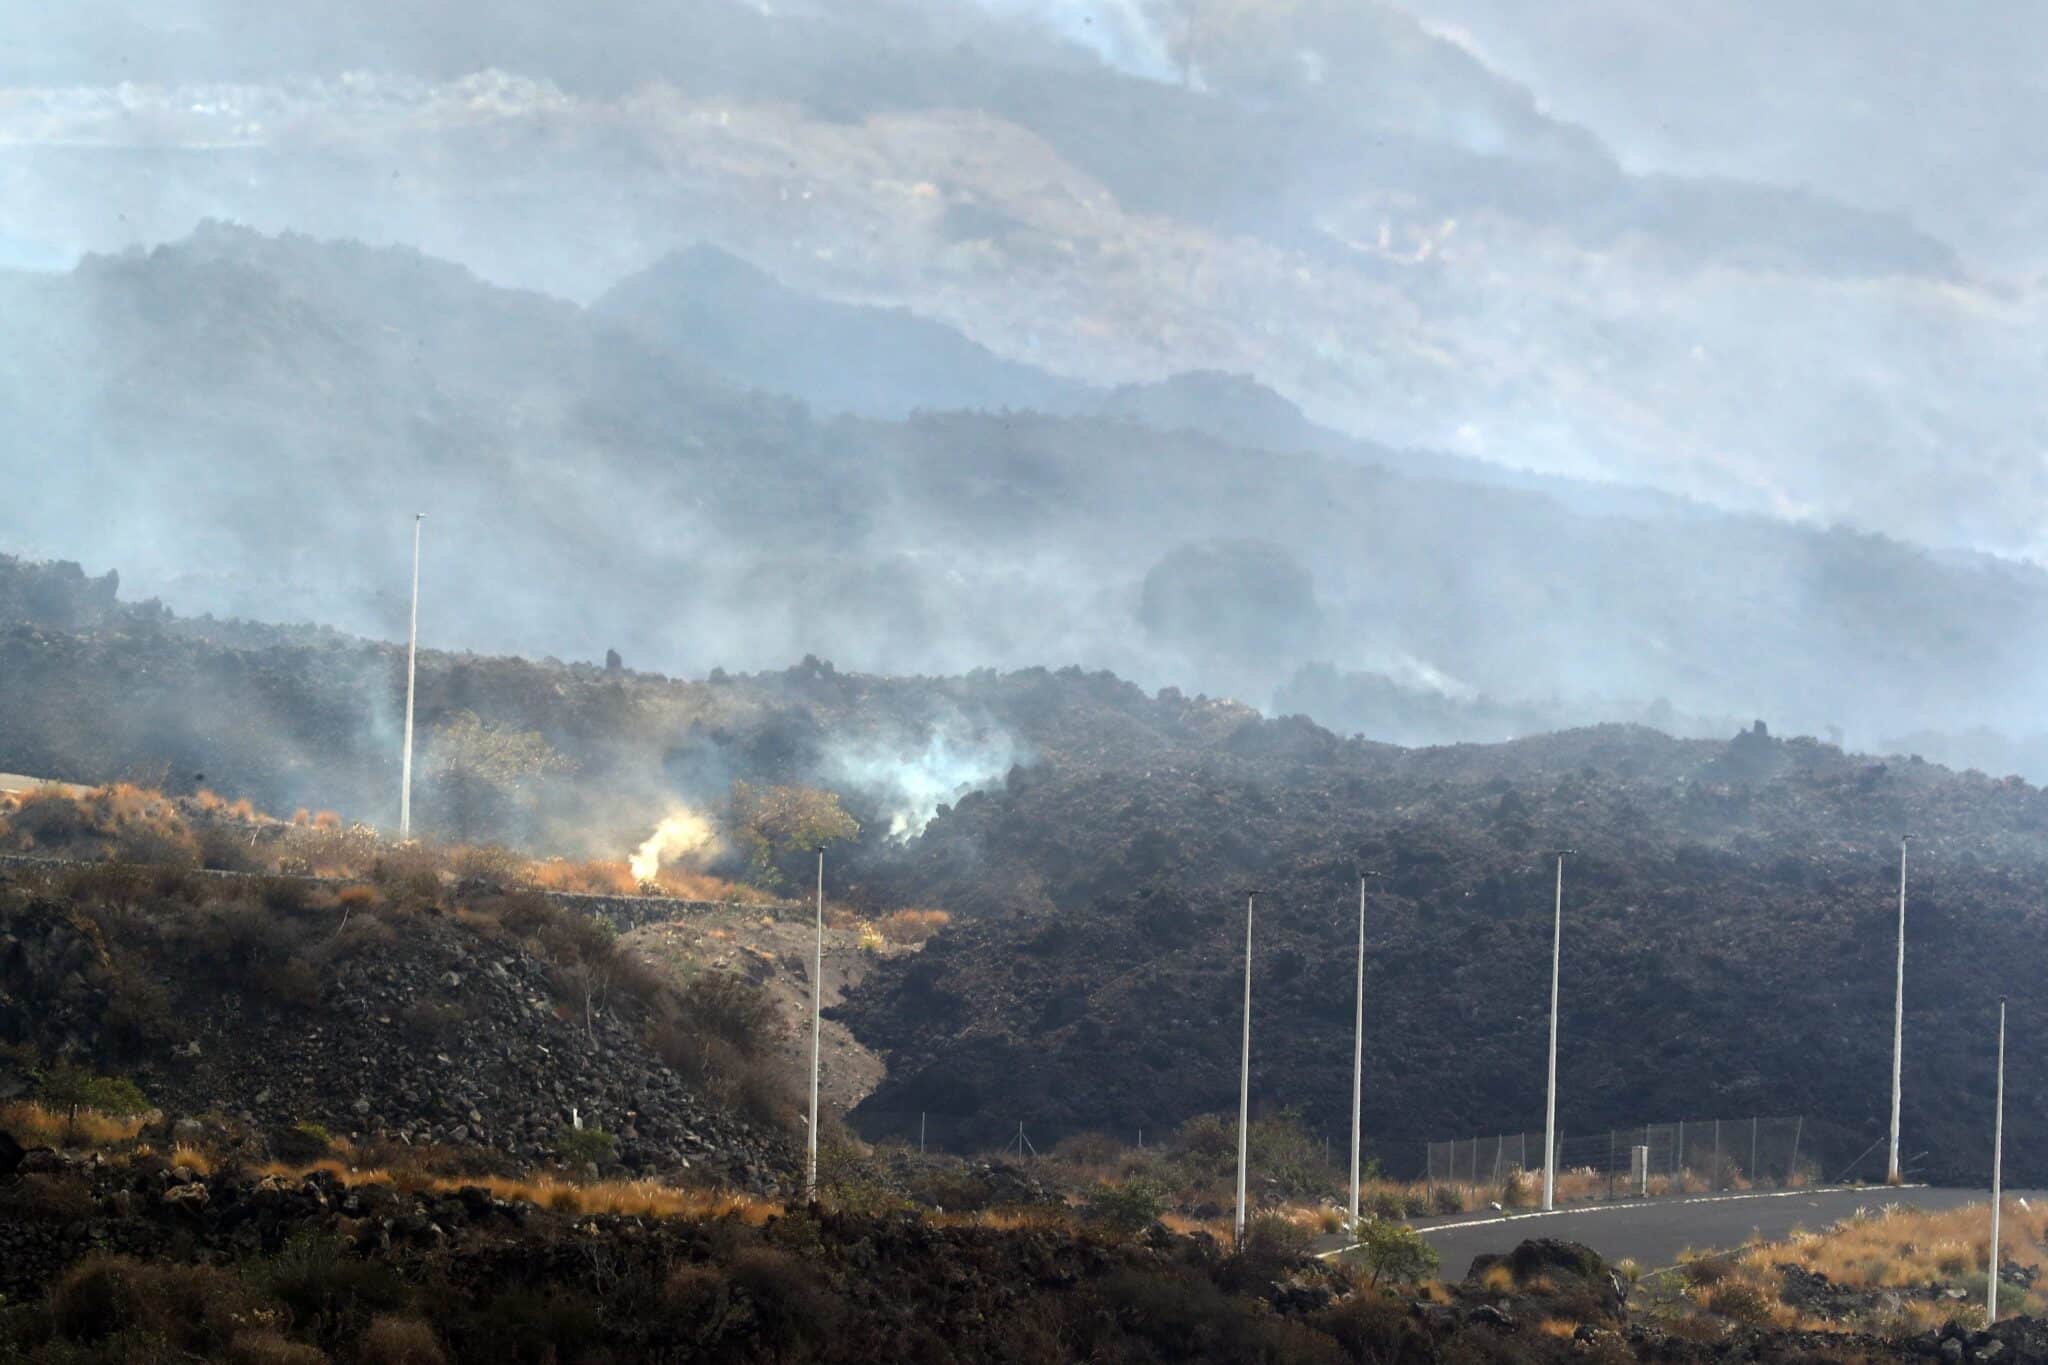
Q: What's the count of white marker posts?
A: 7